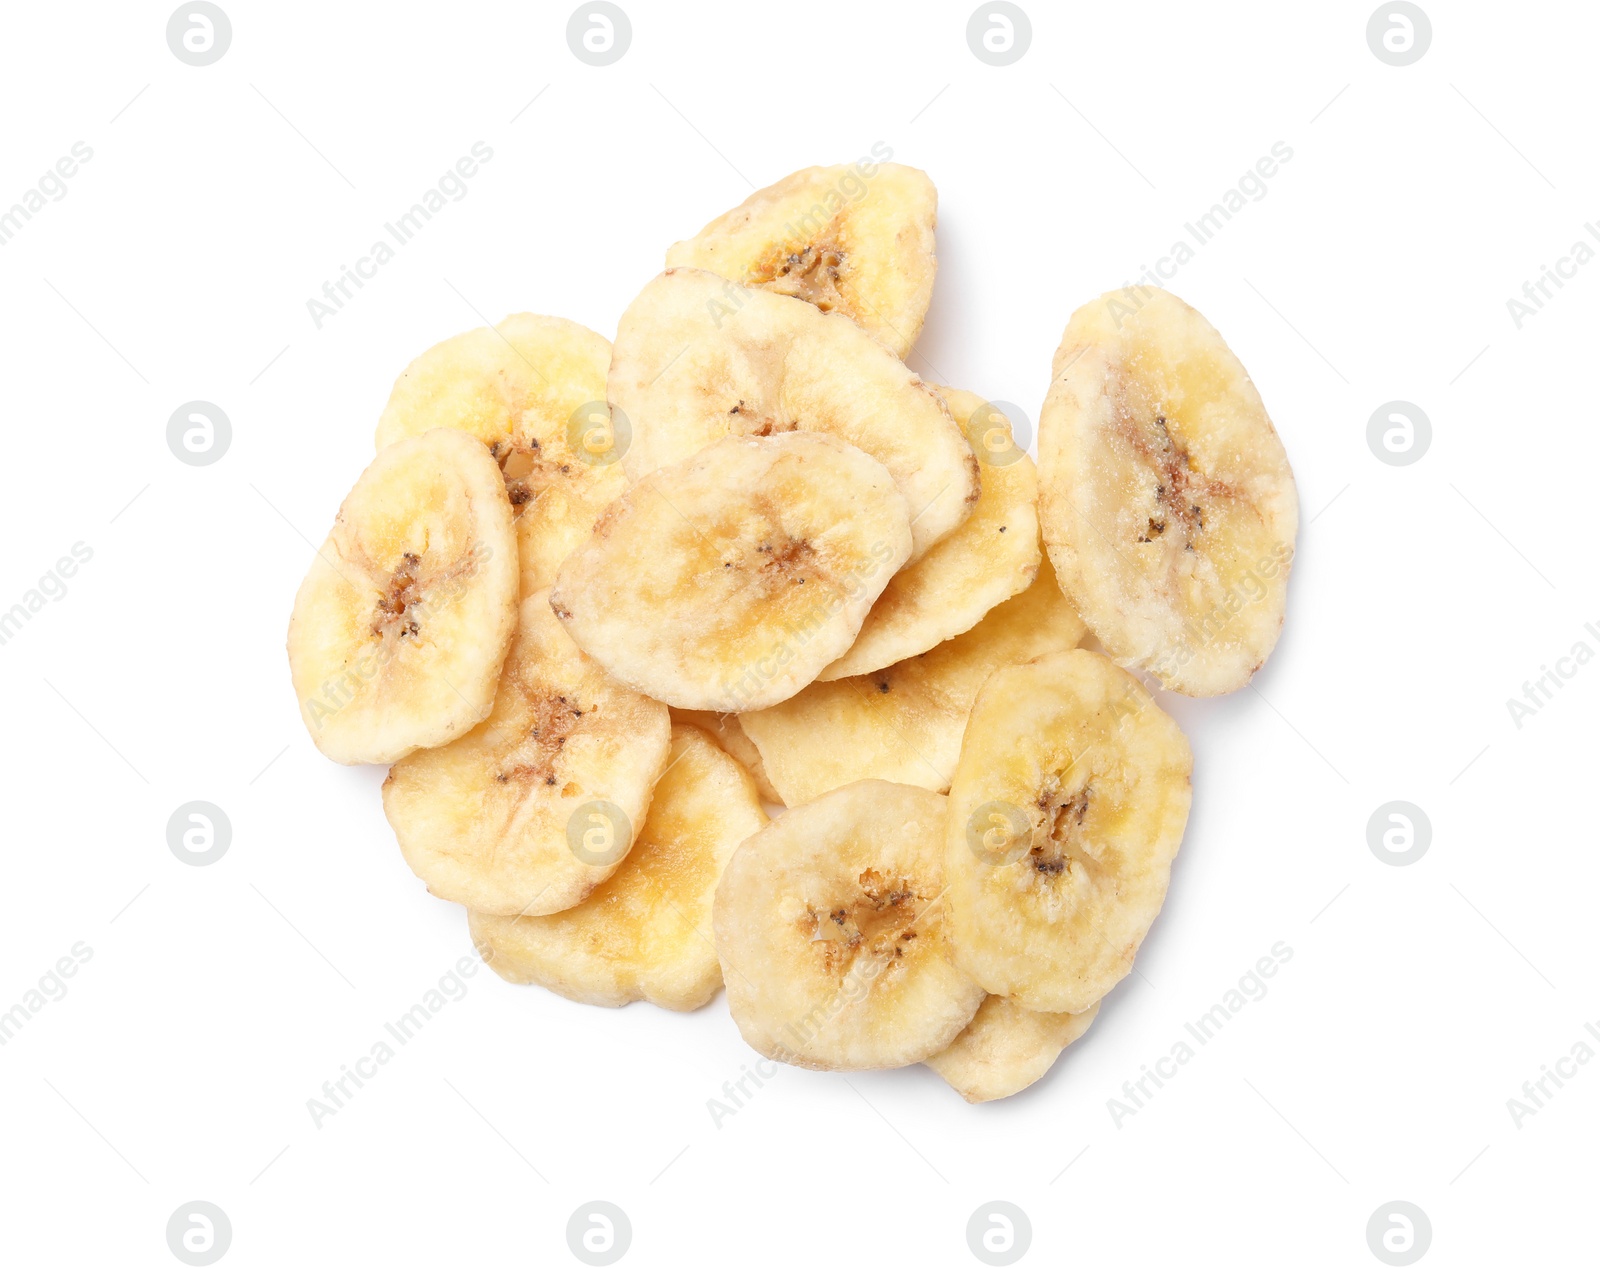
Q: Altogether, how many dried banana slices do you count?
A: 14